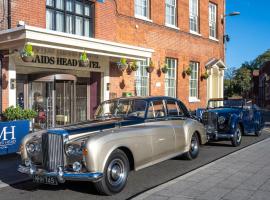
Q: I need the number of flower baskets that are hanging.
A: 8